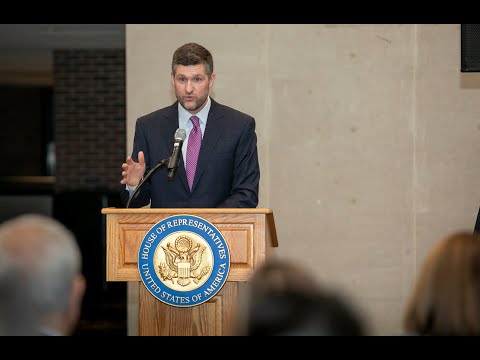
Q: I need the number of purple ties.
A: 1